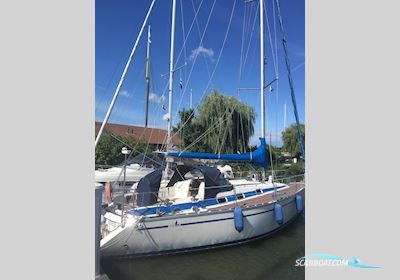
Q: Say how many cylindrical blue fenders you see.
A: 3